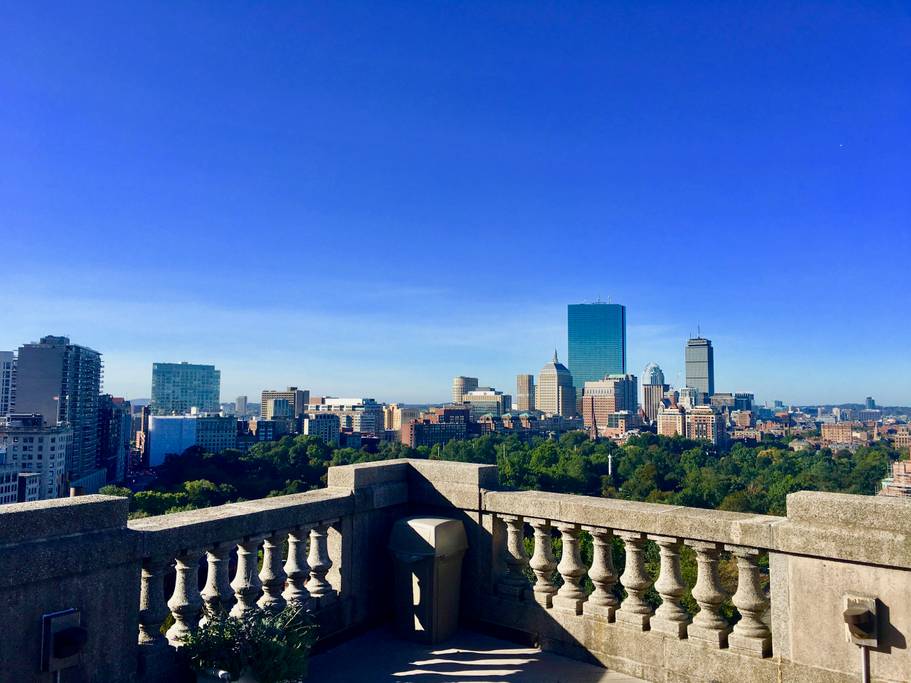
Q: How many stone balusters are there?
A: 15